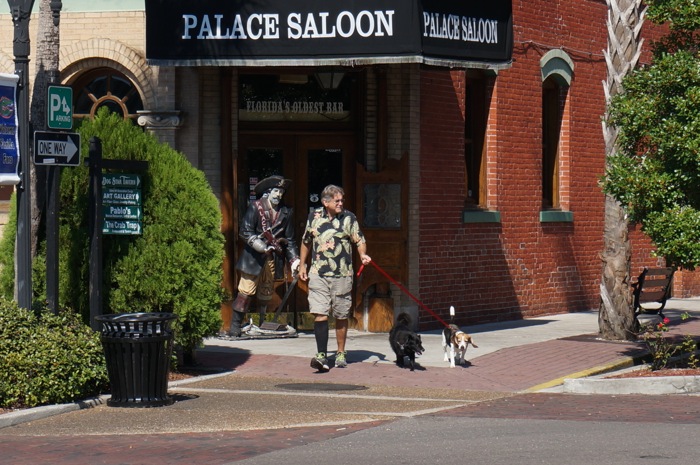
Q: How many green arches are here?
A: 1